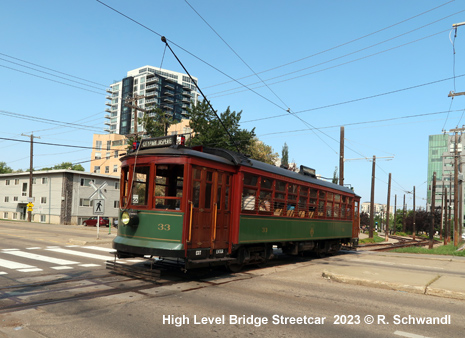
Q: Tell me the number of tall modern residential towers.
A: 1